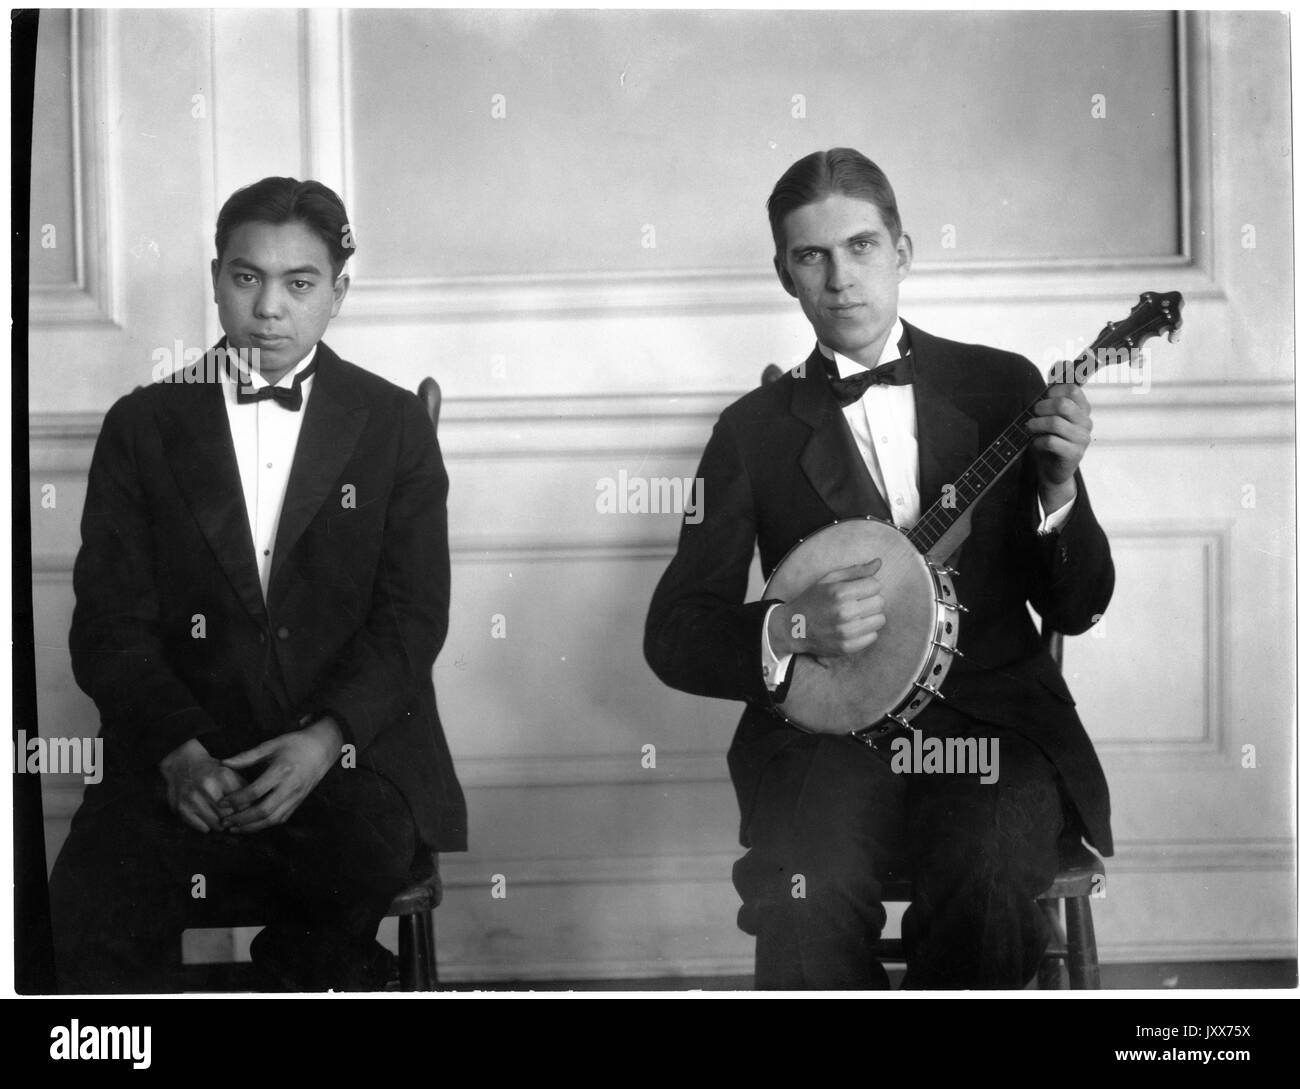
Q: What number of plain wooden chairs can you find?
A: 2